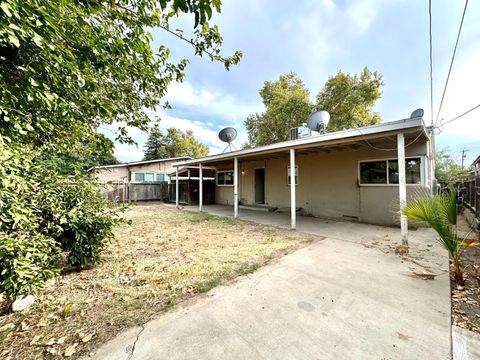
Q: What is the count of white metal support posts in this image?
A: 5